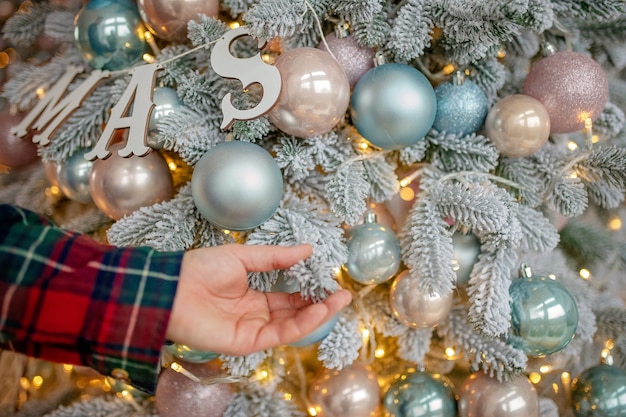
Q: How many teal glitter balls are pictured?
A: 1